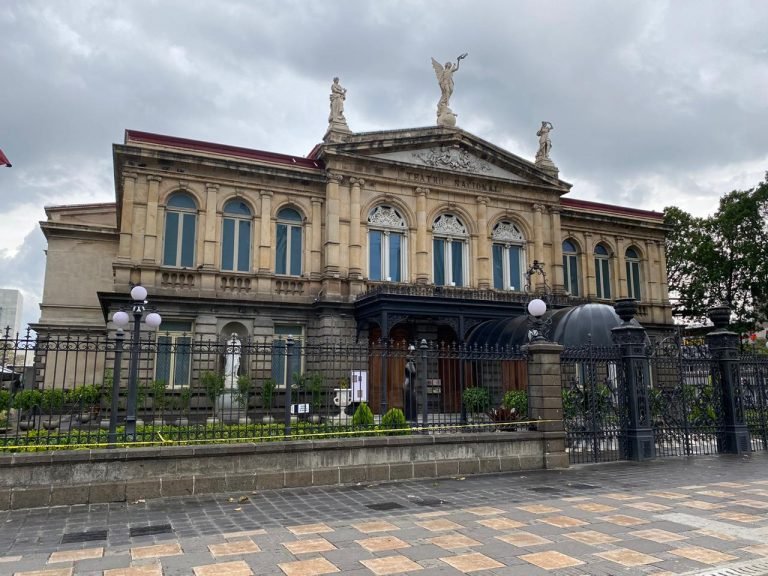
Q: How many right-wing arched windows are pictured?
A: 3